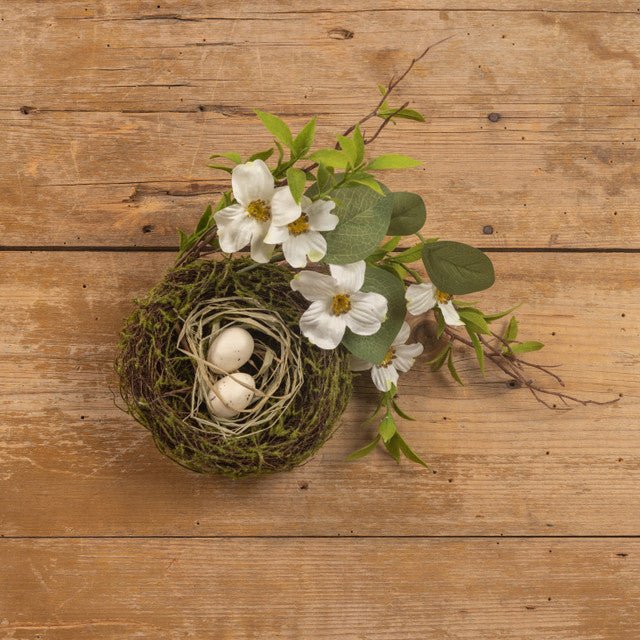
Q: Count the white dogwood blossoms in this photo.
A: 5